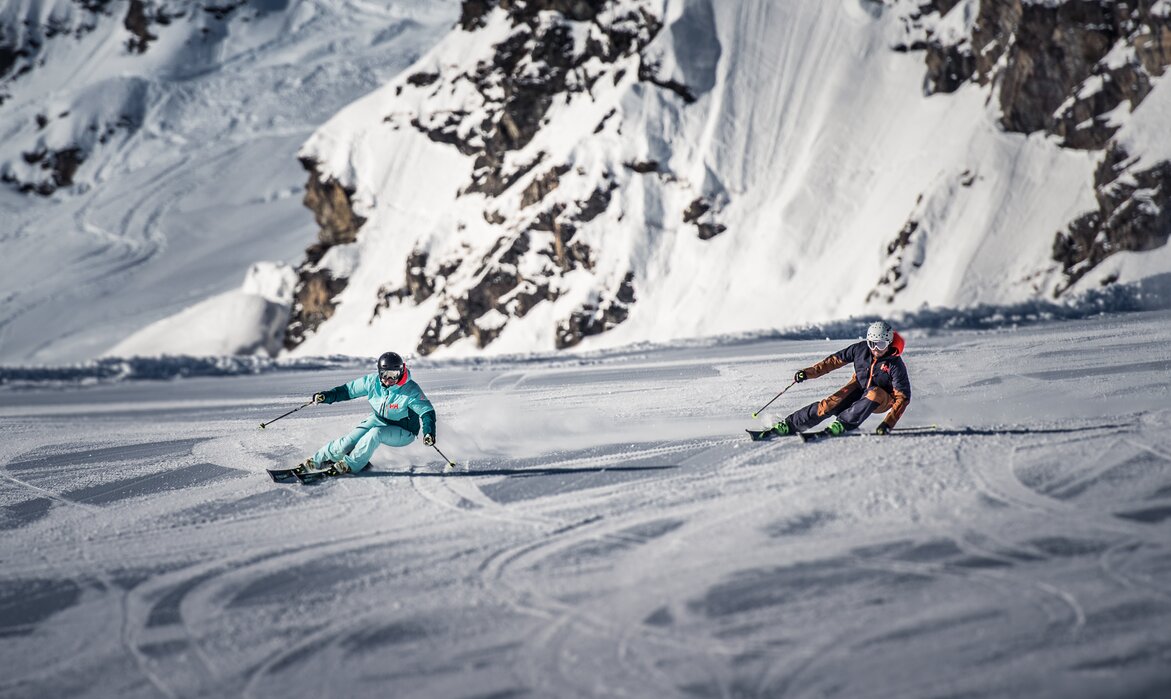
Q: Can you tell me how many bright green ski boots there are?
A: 2